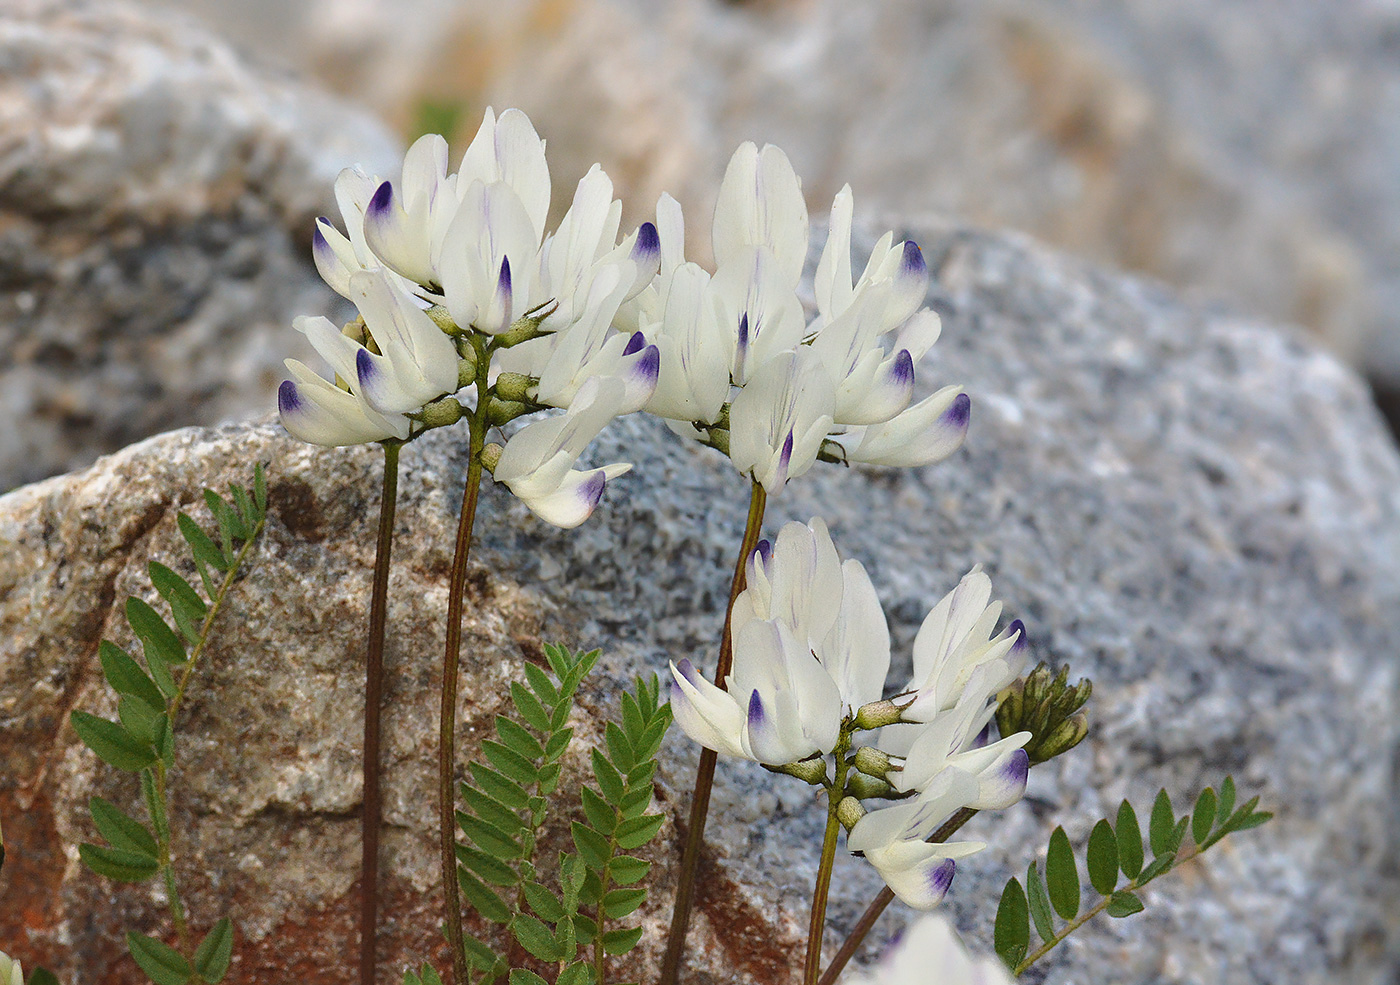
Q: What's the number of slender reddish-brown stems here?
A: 5